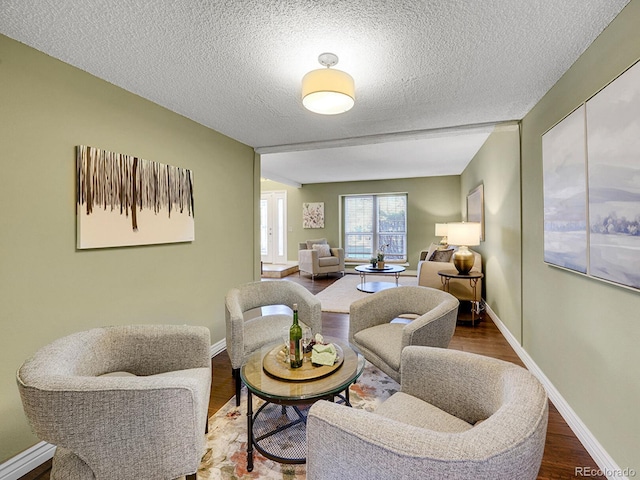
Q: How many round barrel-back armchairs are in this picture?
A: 4